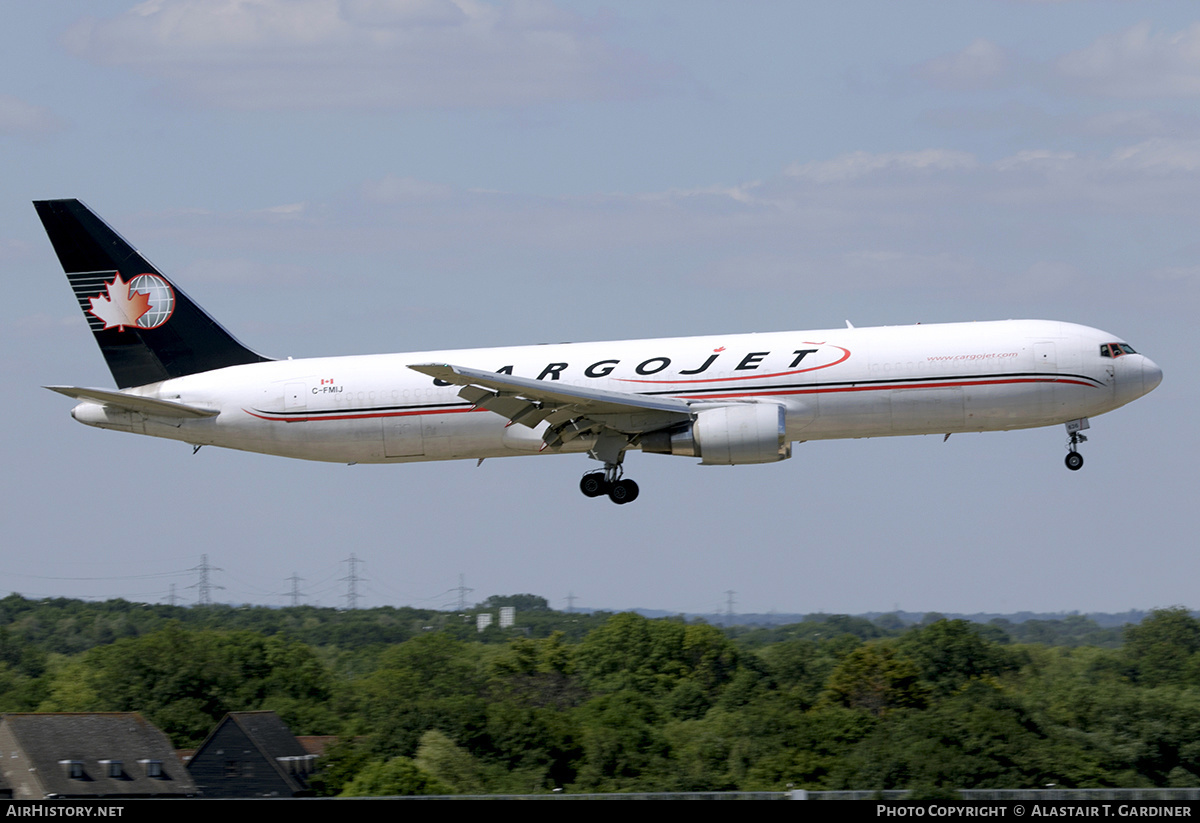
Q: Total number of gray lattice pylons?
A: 7